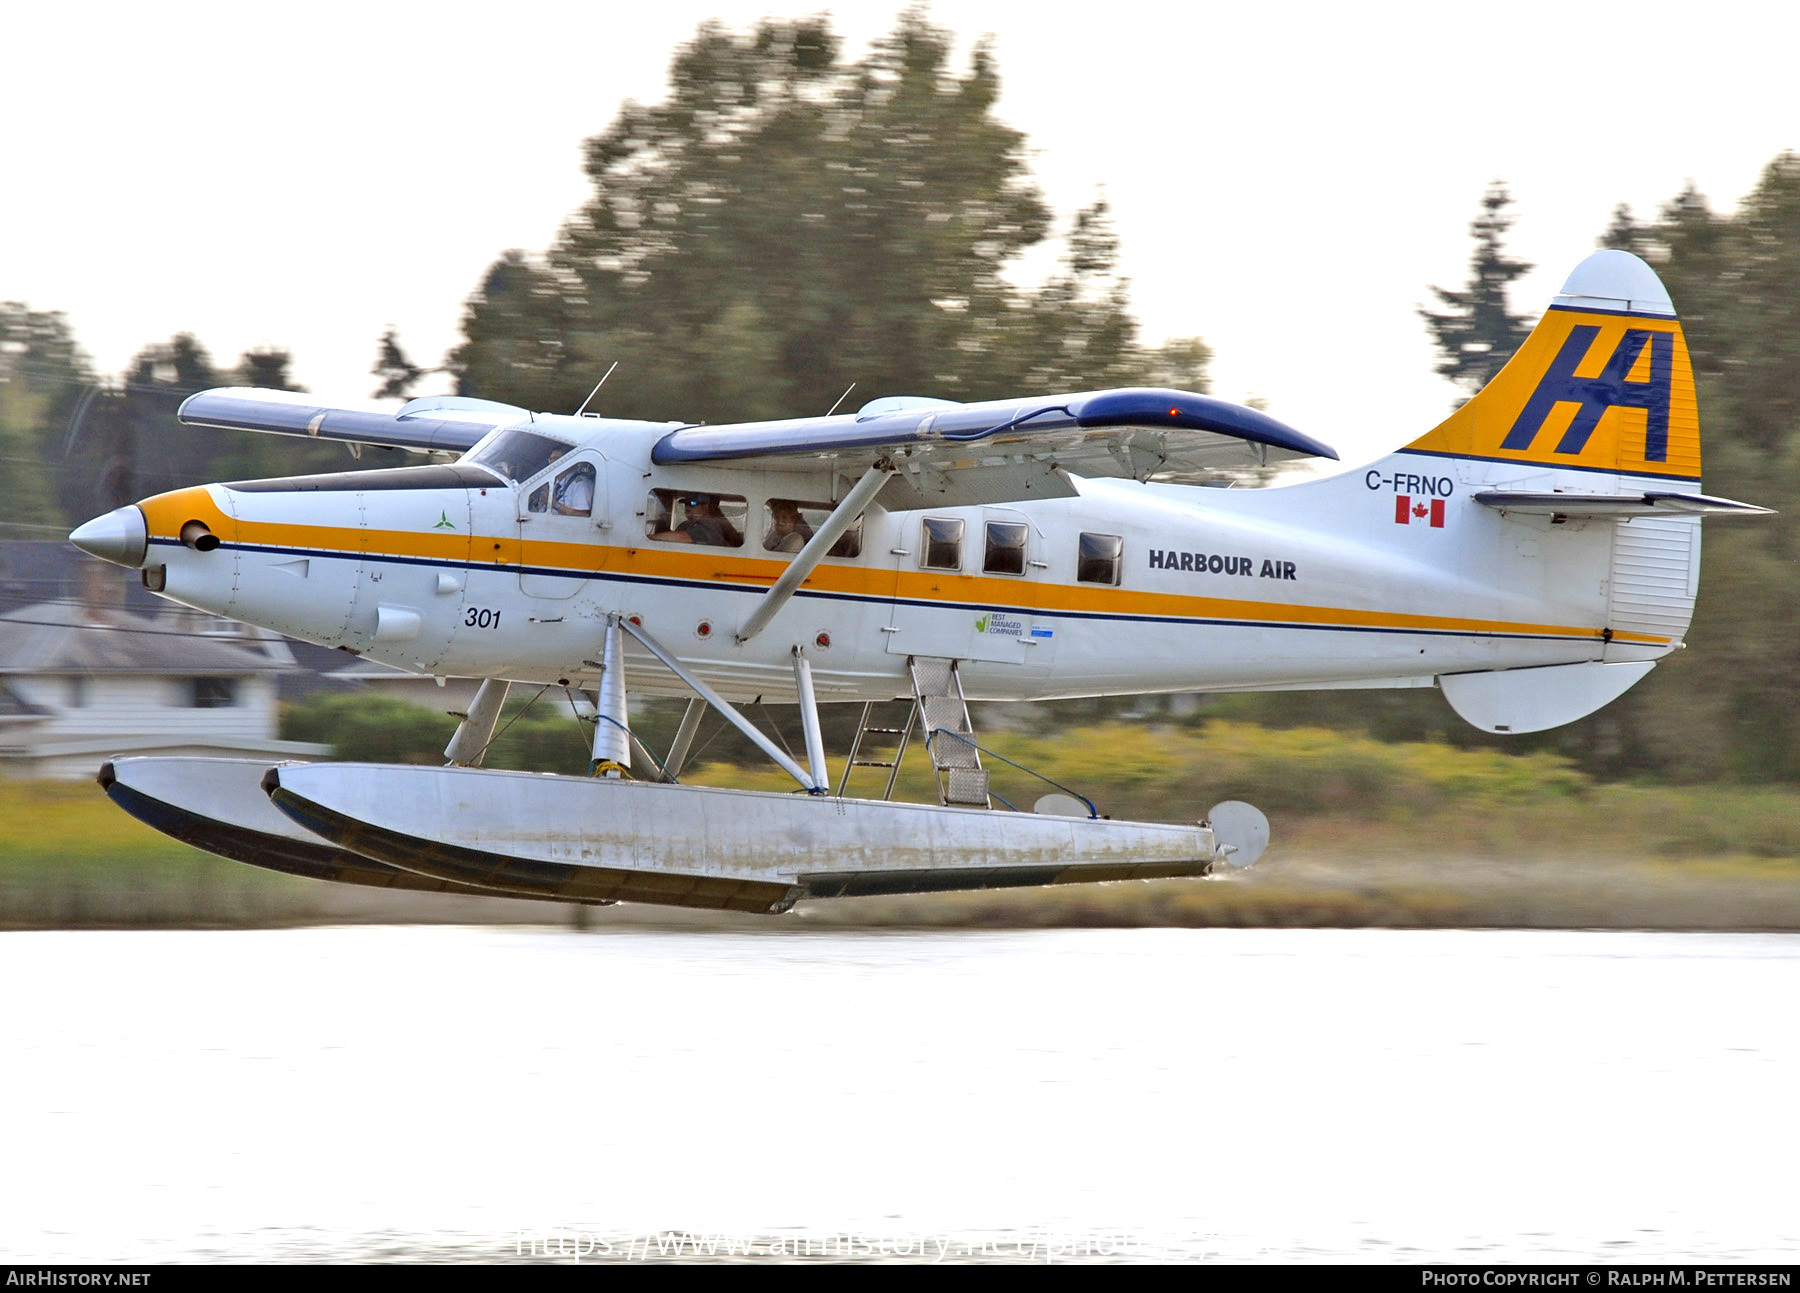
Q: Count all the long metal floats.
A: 2